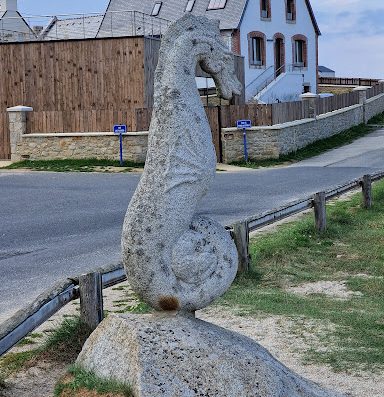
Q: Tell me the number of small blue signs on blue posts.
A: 2